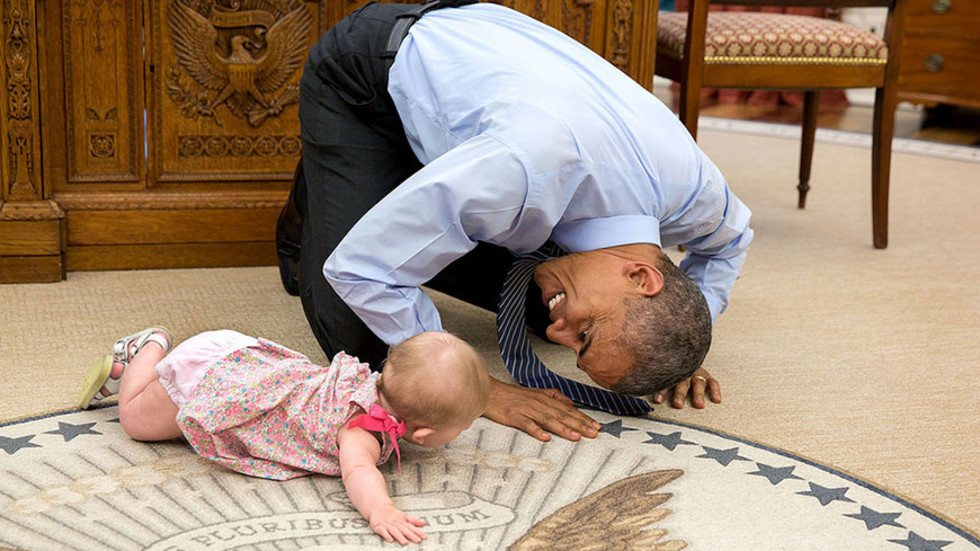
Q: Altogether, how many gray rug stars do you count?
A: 10